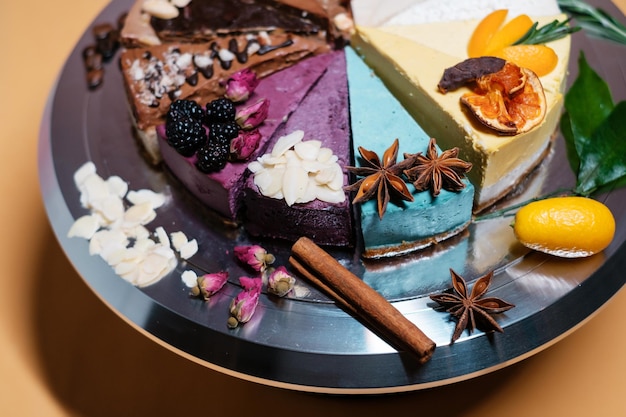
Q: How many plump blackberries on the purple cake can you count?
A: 5